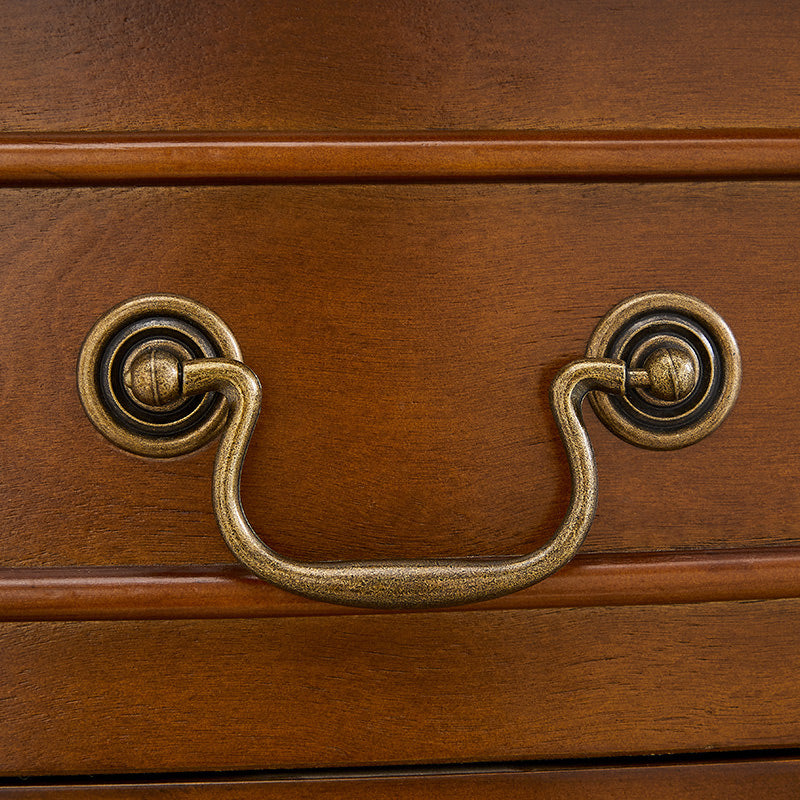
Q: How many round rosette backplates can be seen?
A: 2